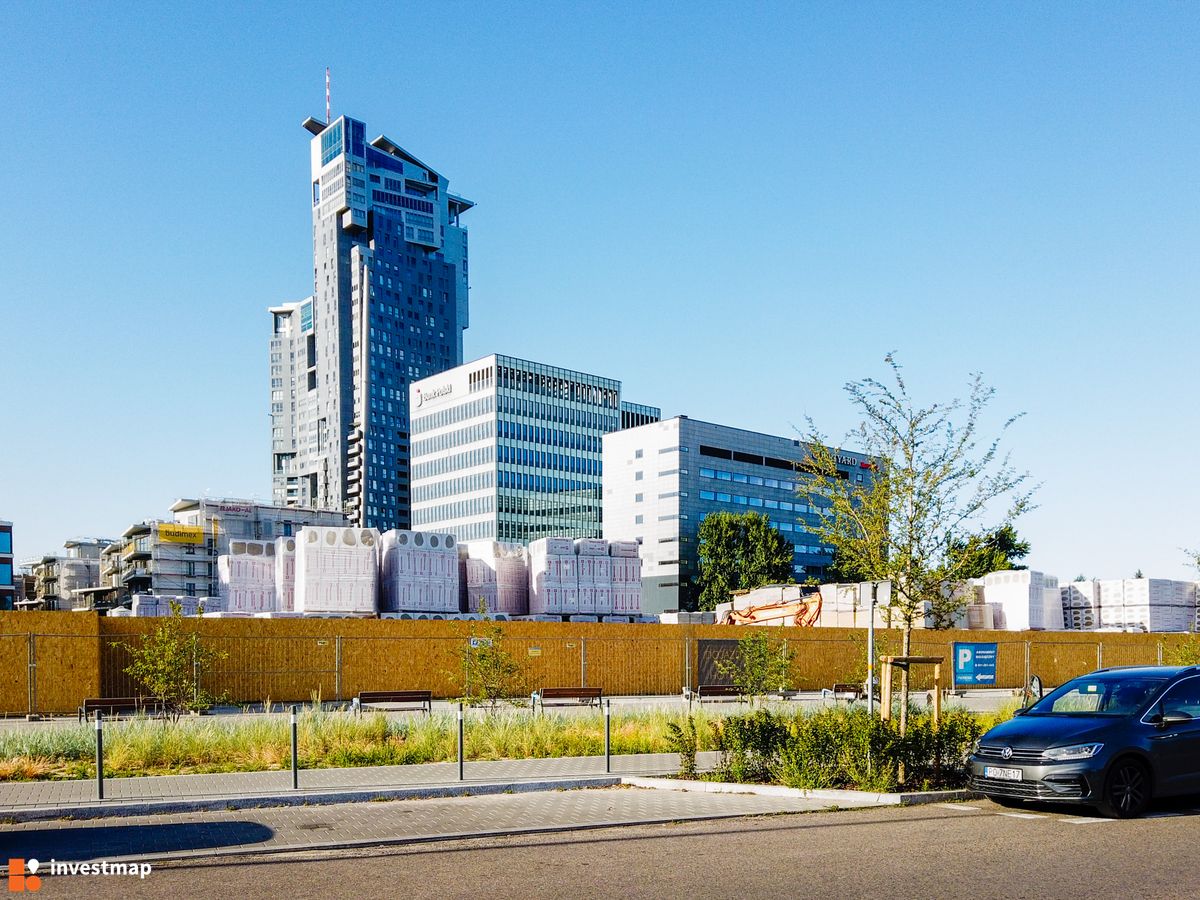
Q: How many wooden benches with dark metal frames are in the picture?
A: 5